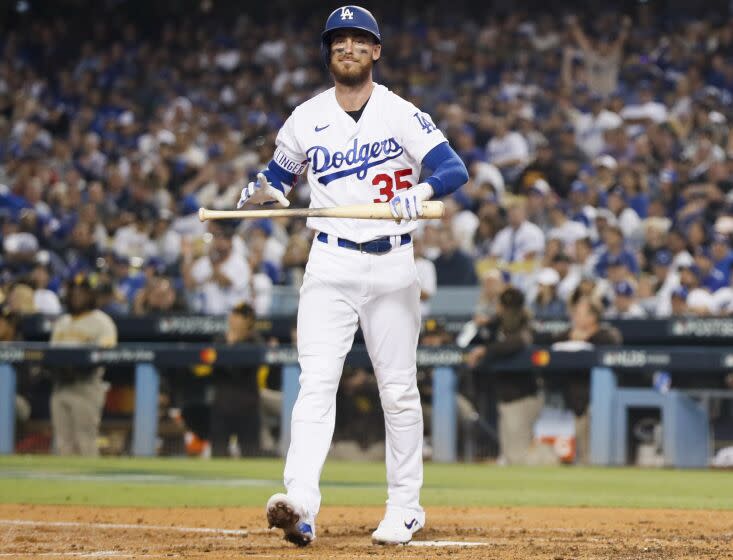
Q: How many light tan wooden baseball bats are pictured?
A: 1